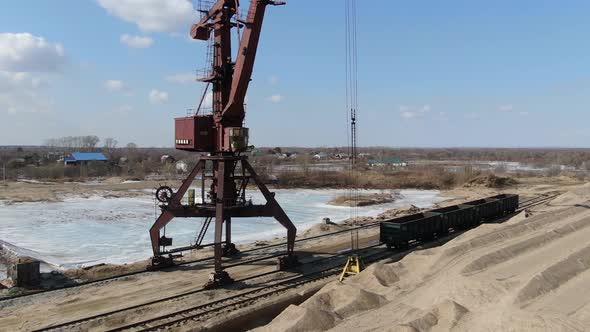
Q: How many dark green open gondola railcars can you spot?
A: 4